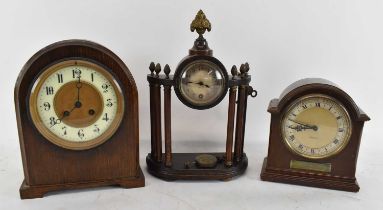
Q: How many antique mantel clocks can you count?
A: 3